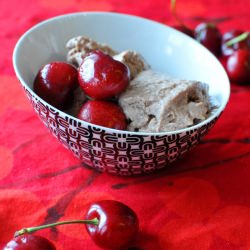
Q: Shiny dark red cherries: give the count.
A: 9